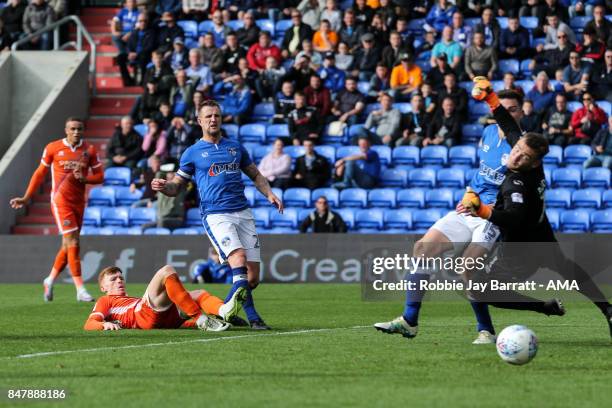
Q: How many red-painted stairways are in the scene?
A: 1